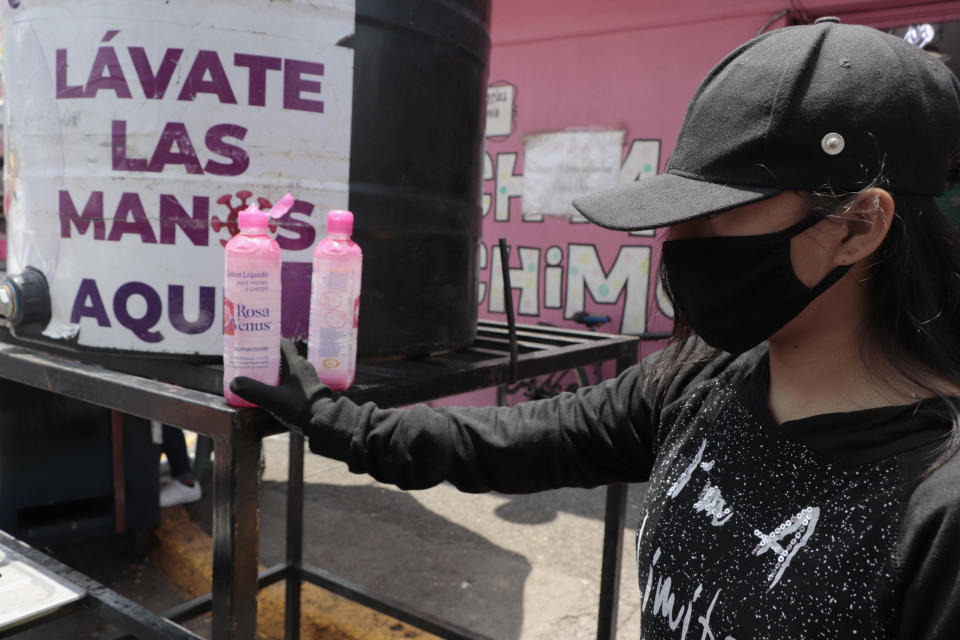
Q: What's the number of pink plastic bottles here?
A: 2